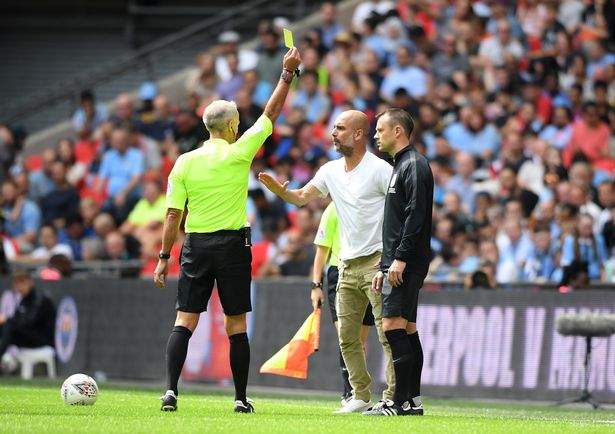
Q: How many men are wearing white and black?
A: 2